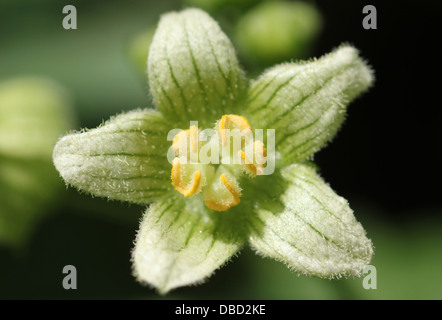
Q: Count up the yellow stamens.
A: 5